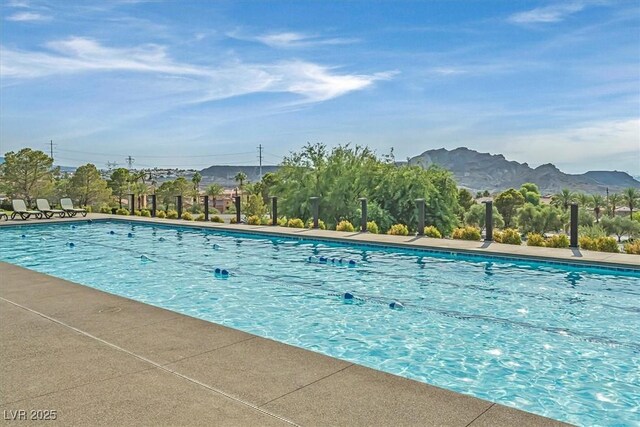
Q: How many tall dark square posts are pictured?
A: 11